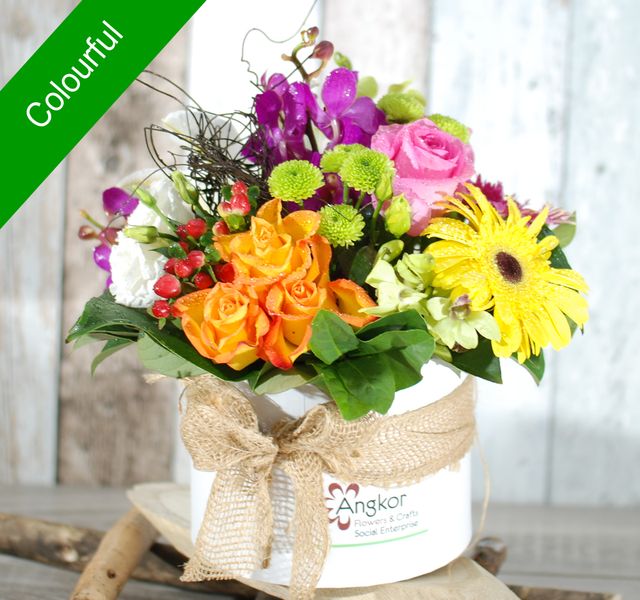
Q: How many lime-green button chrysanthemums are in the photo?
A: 6